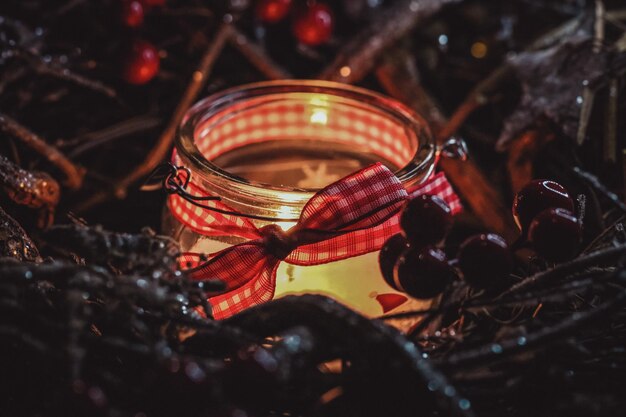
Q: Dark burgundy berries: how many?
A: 6